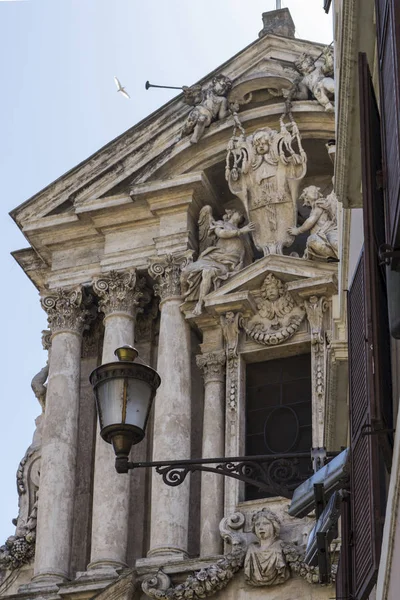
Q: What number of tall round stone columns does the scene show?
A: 4